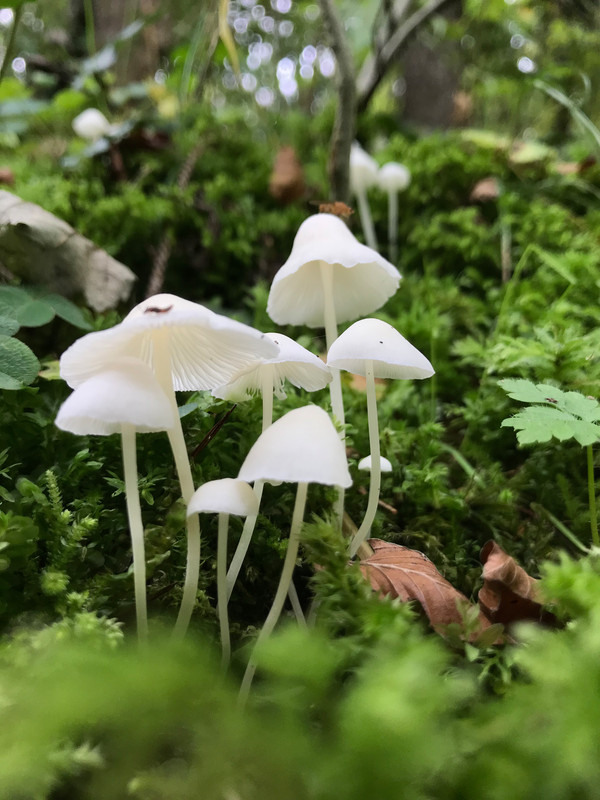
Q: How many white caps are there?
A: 11